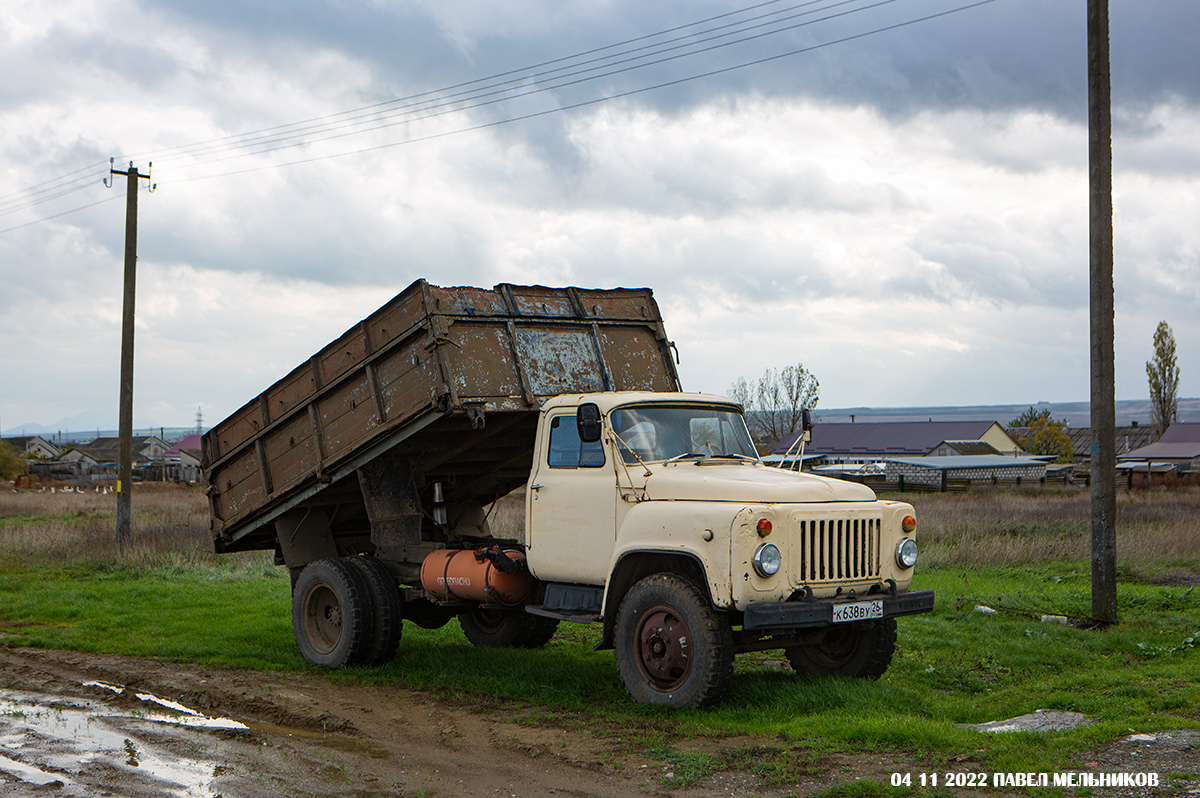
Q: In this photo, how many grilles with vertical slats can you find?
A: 1